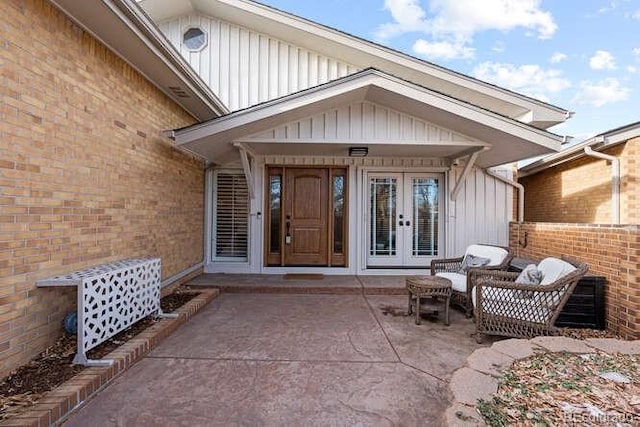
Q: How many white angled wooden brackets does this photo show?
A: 2